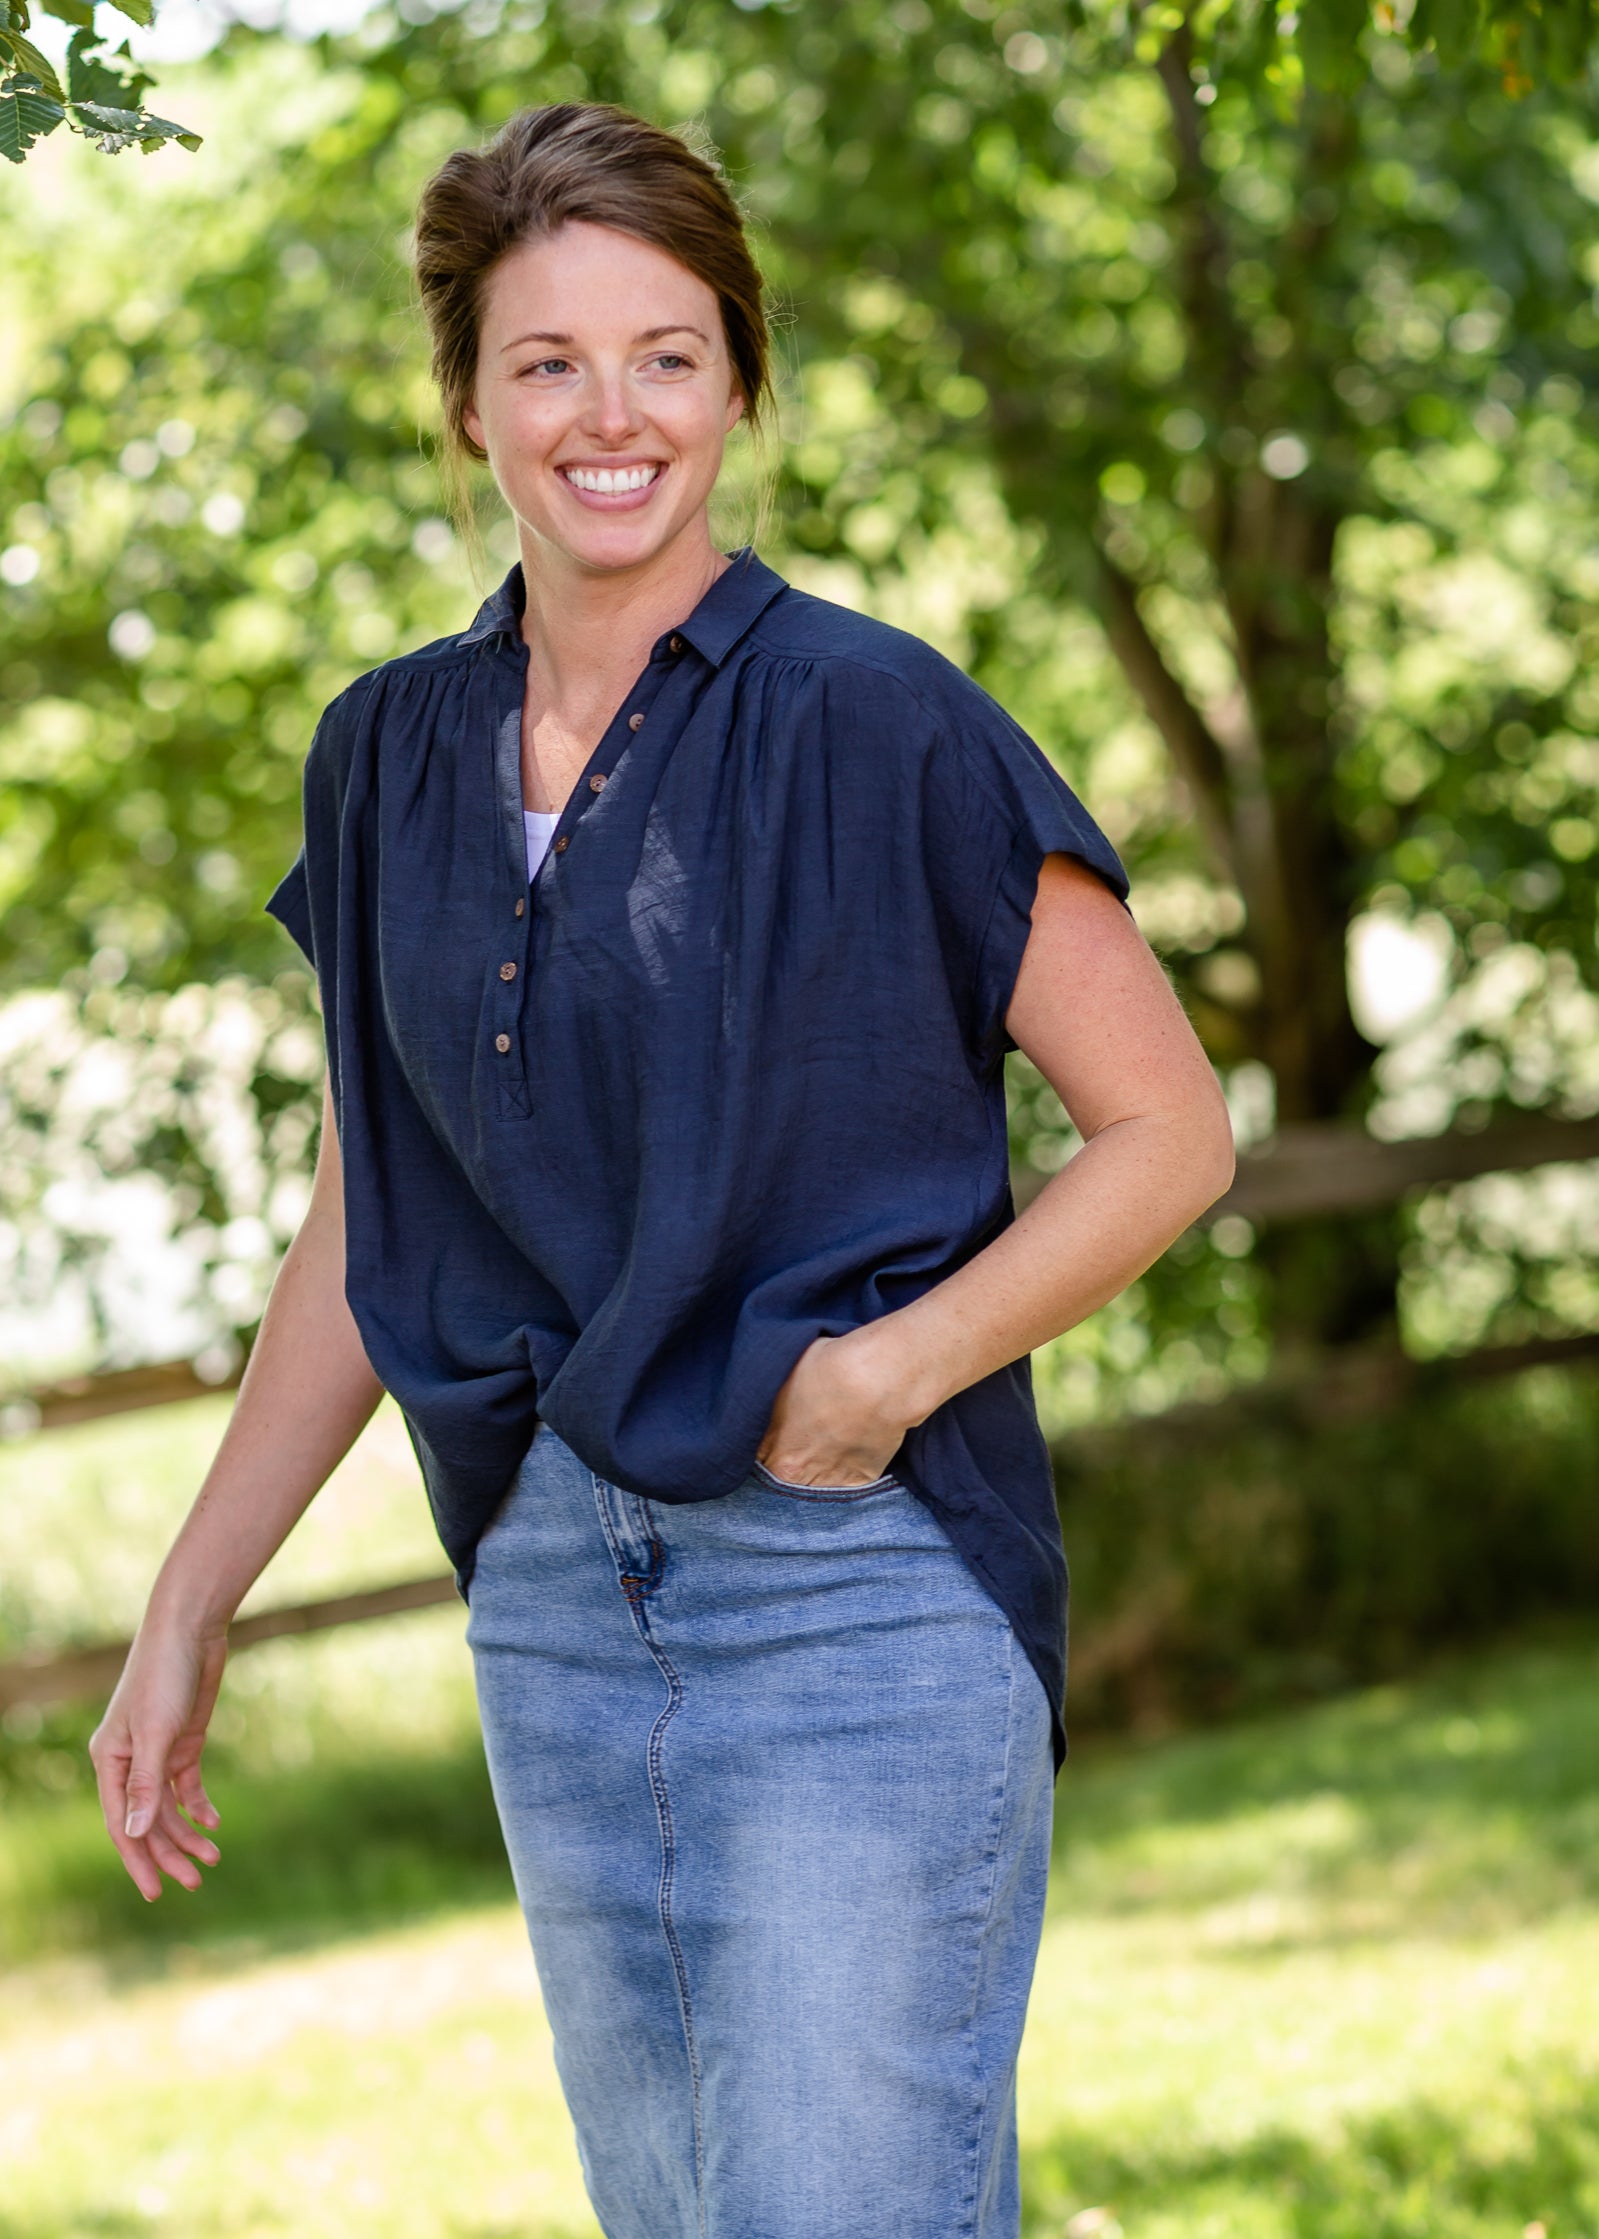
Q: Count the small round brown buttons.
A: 7